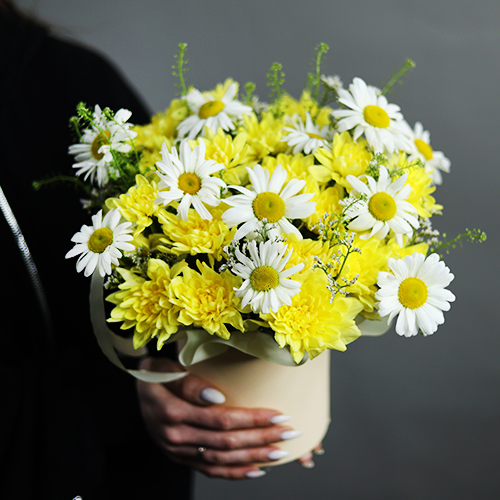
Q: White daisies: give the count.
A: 11